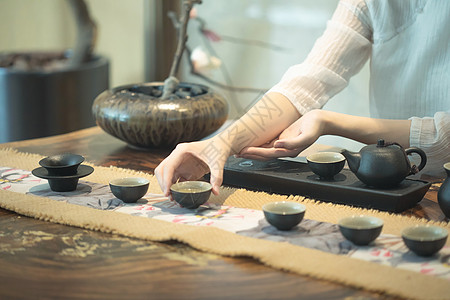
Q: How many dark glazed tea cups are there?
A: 6